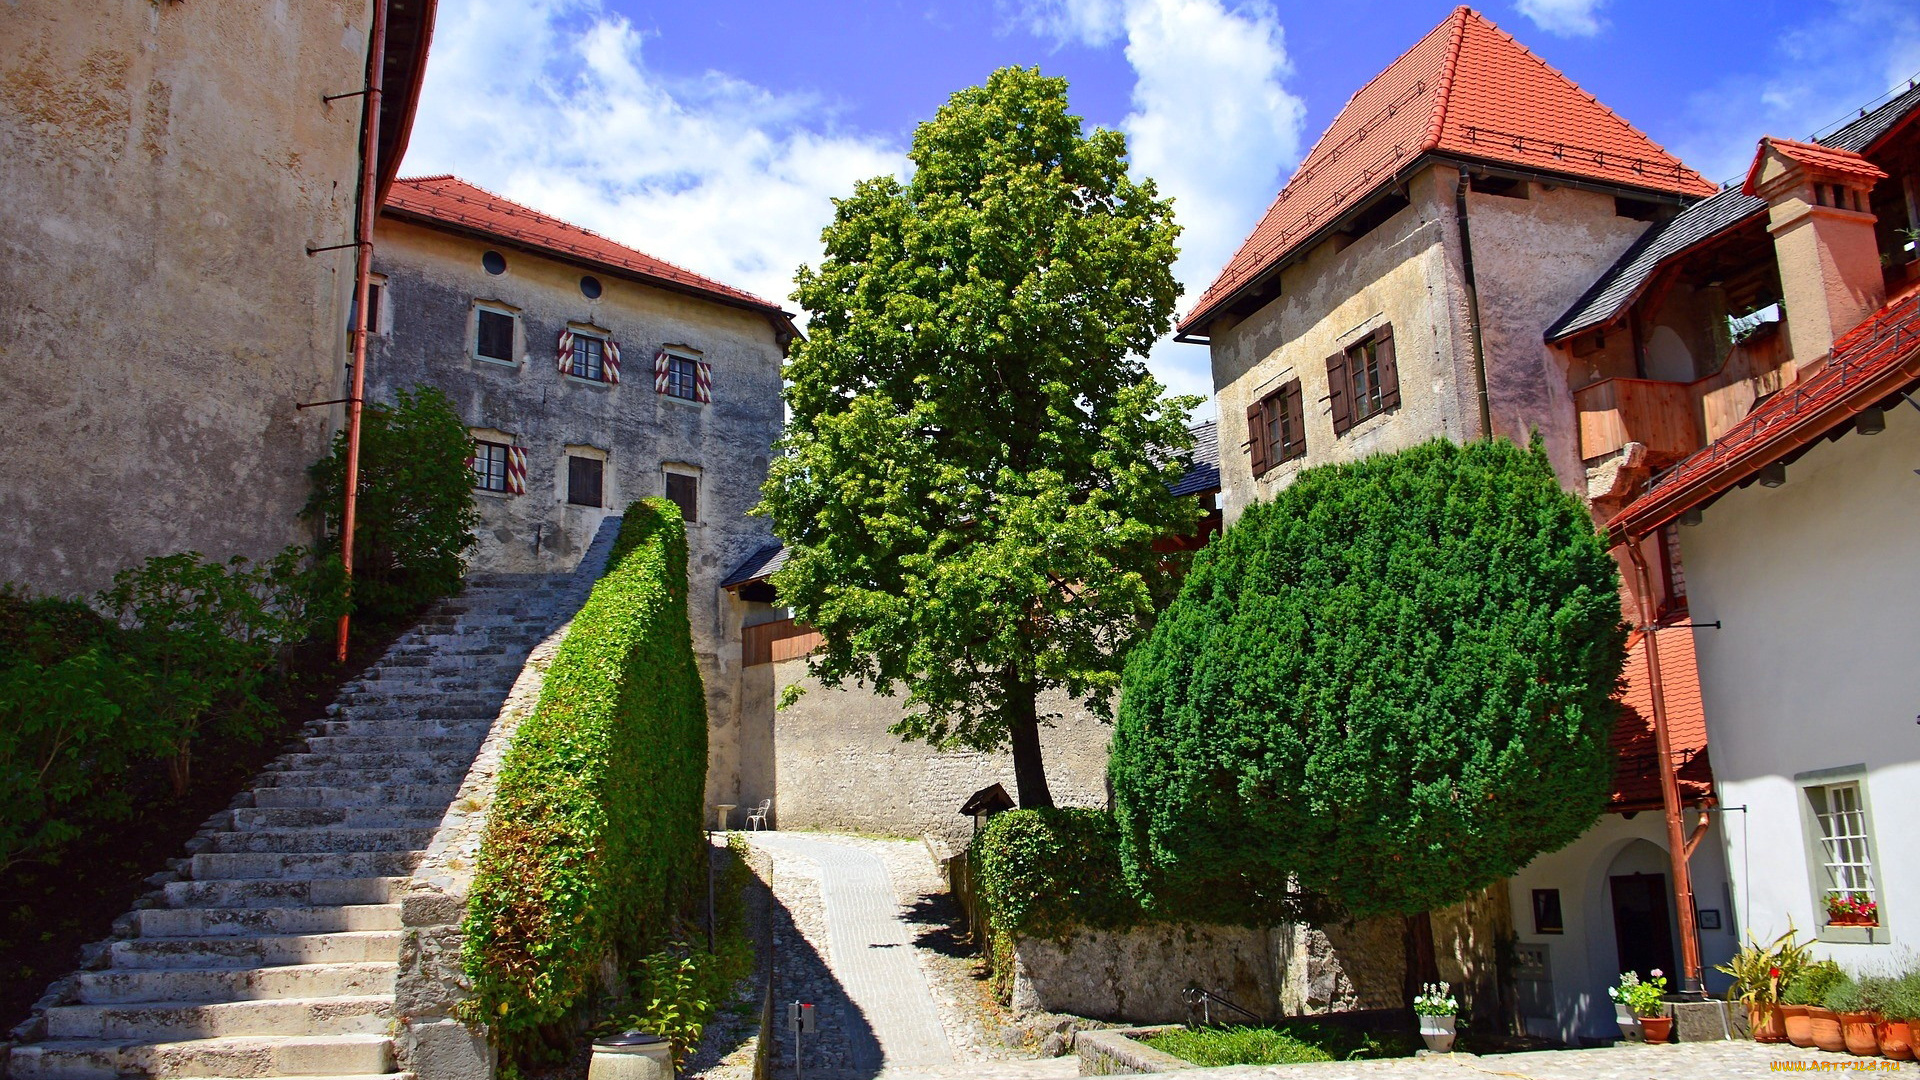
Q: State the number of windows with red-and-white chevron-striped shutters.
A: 3